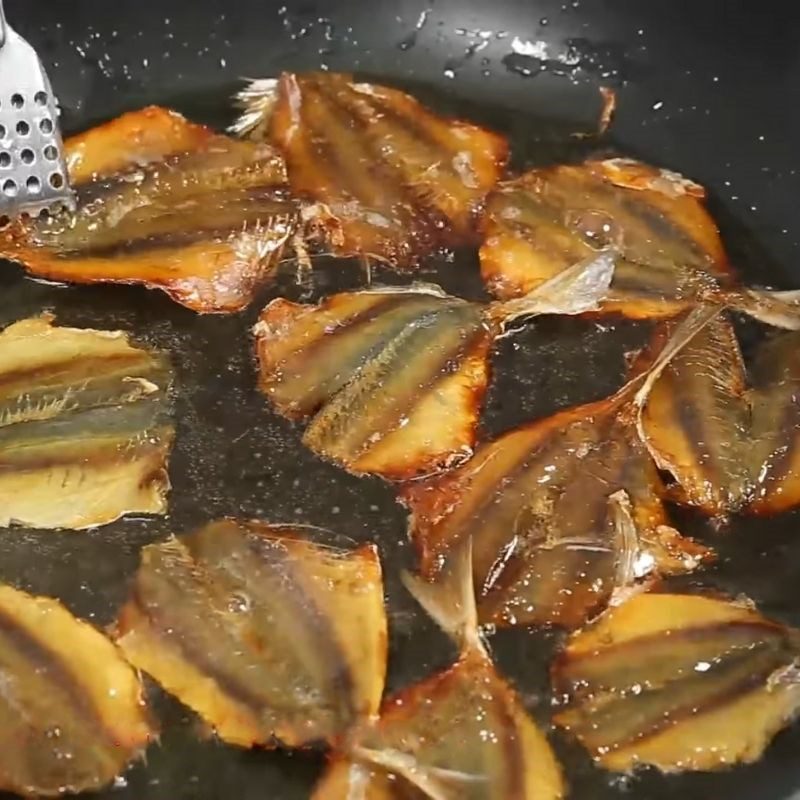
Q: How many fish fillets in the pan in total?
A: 11